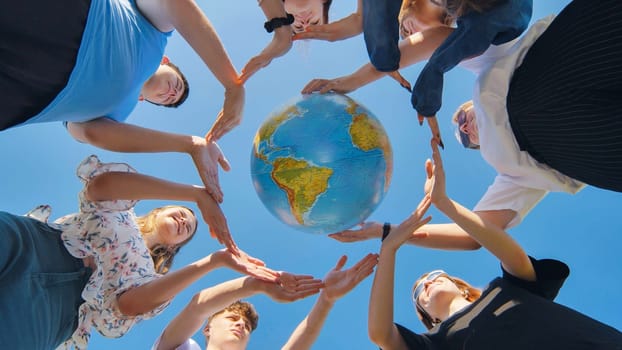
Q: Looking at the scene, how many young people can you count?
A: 7